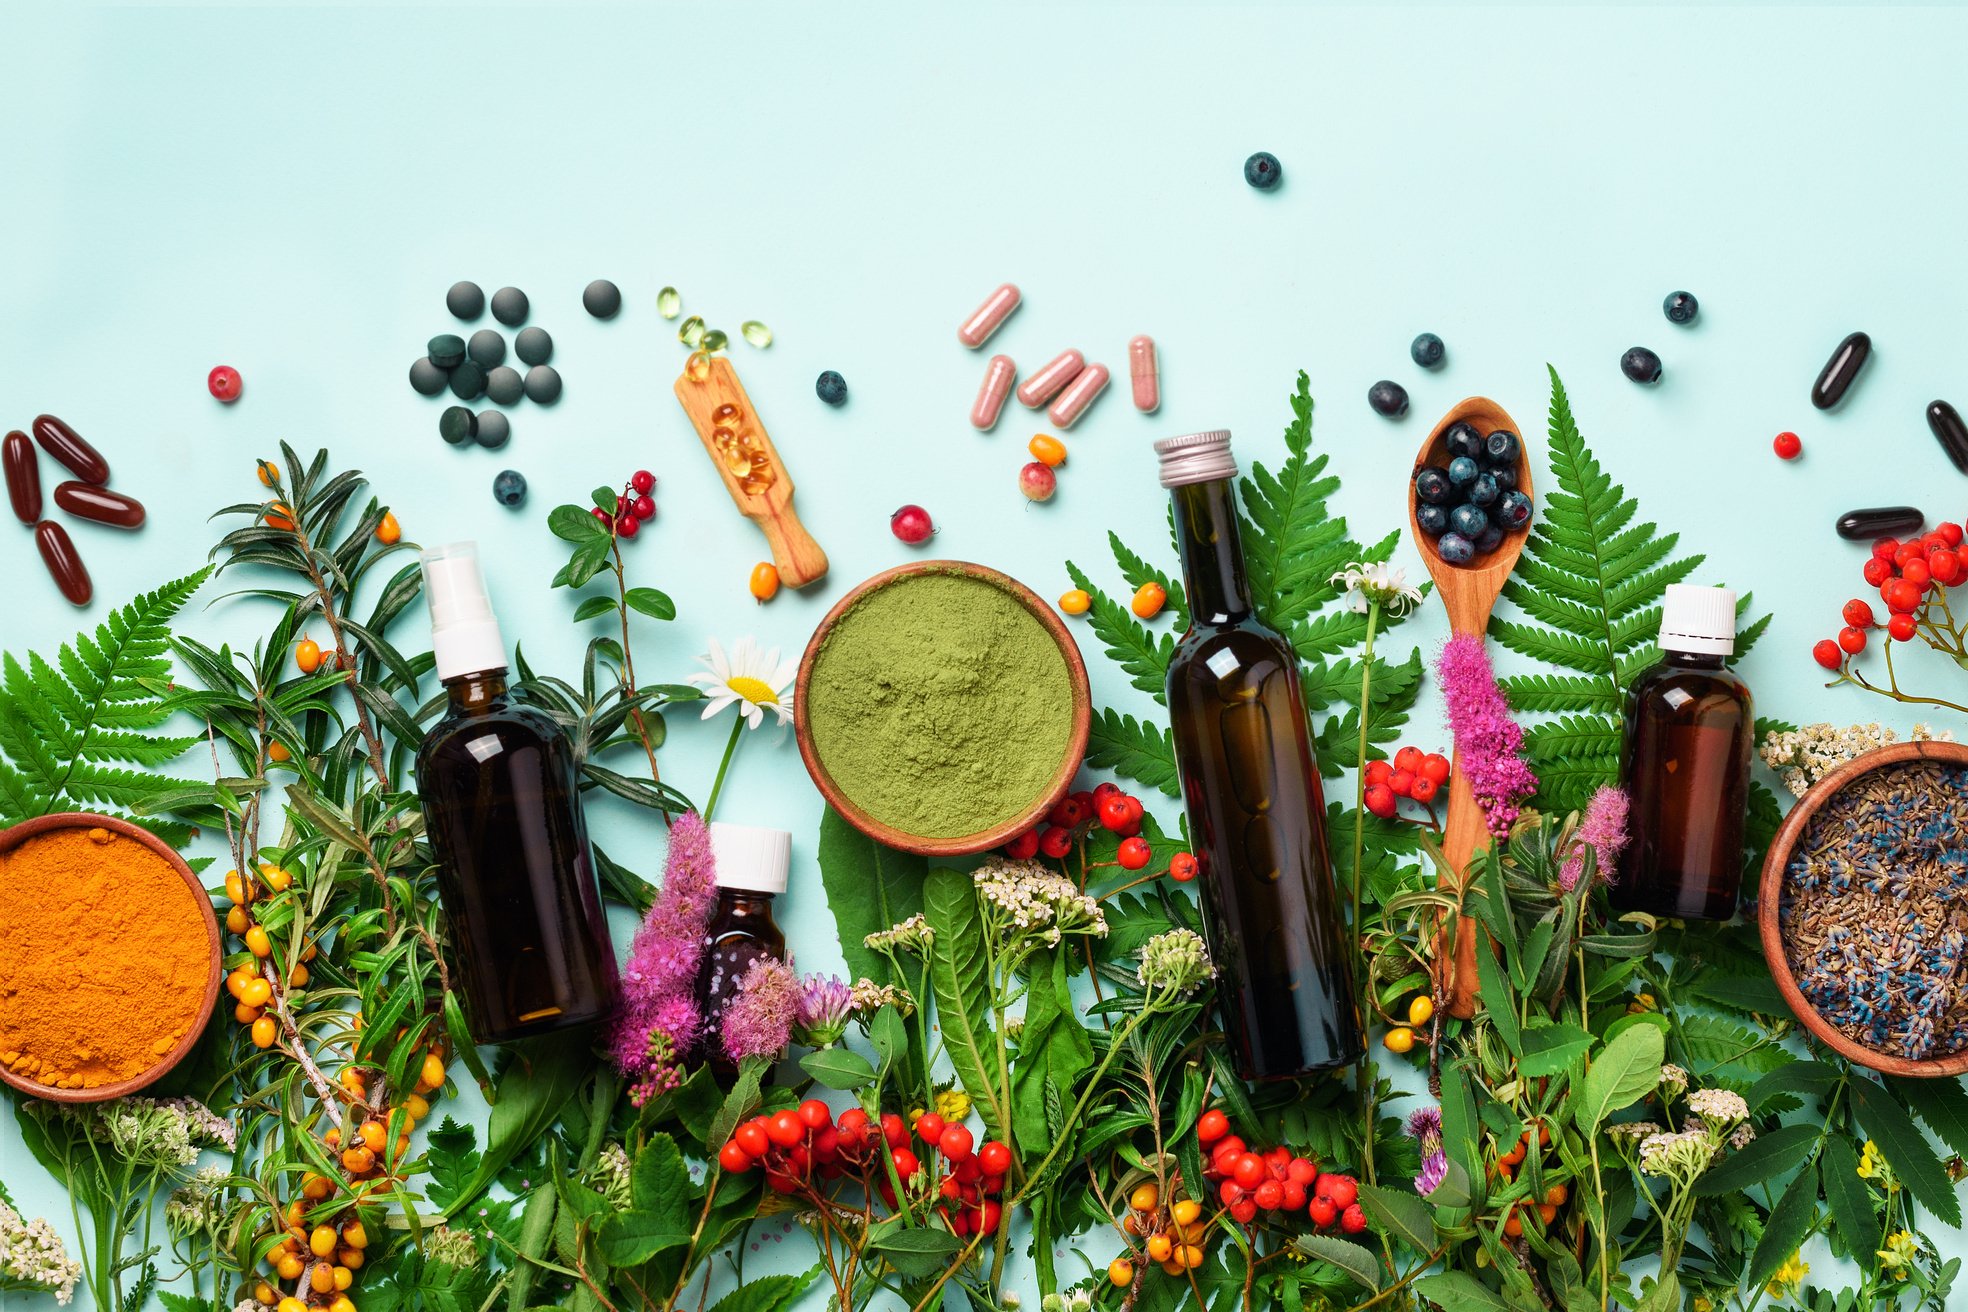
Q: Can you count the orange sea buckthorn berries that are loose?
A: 4